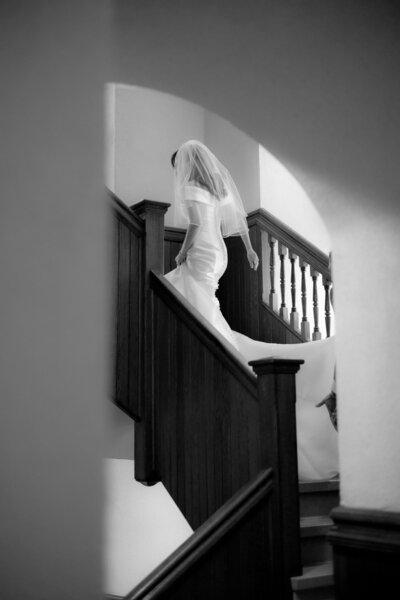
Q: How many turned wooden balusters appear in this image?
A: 6